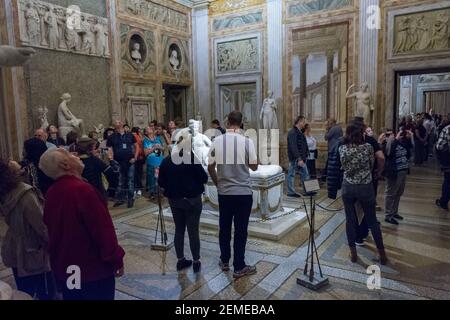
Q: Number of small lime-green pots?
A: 0